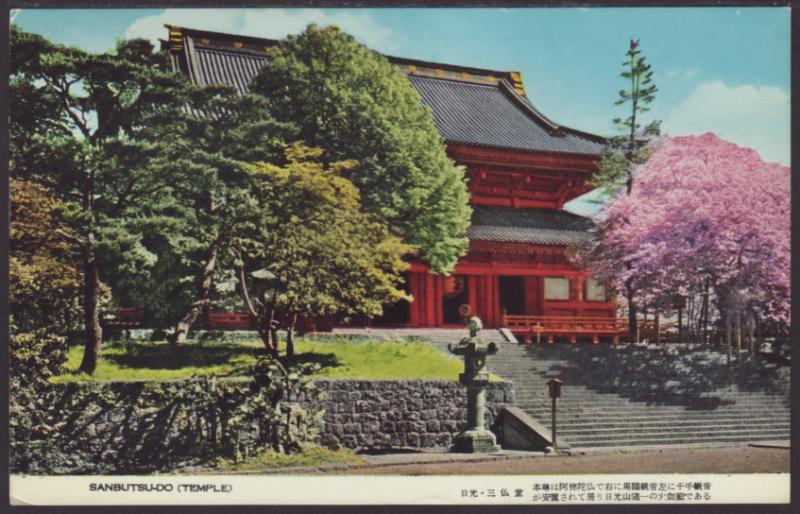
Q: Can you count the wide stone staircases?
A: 1